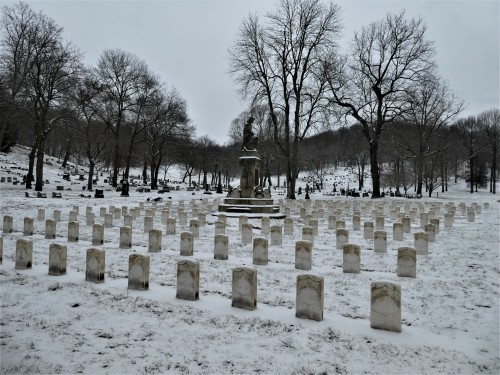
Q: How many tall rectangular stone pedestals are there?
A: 1